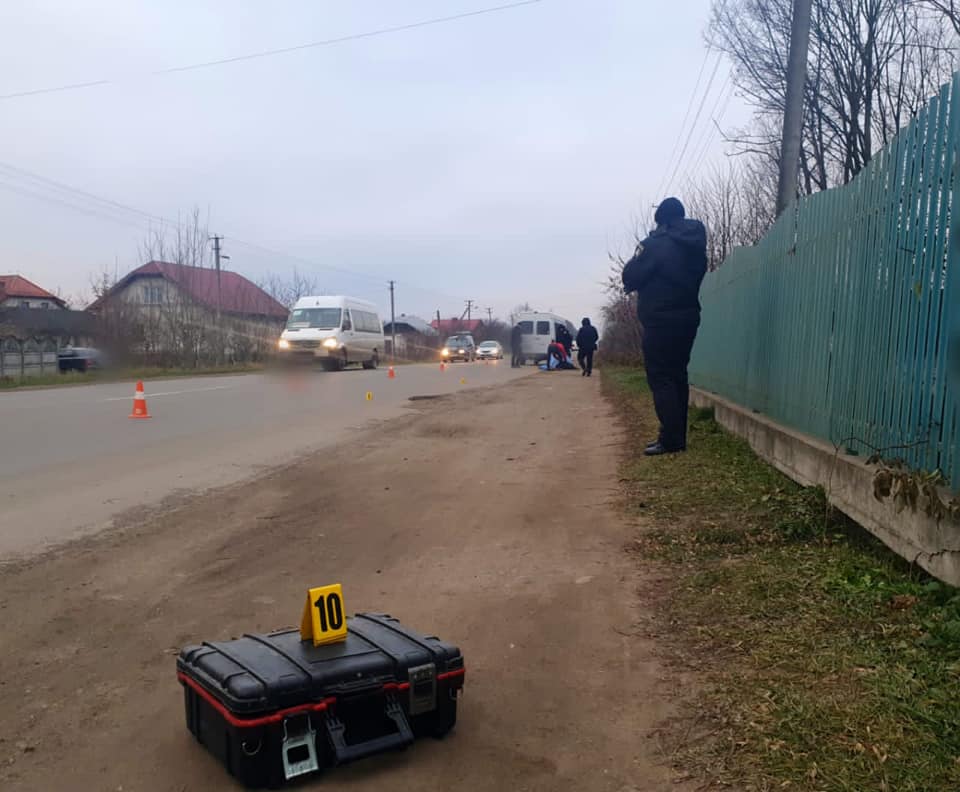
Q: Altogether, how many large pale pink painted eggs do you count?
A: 0